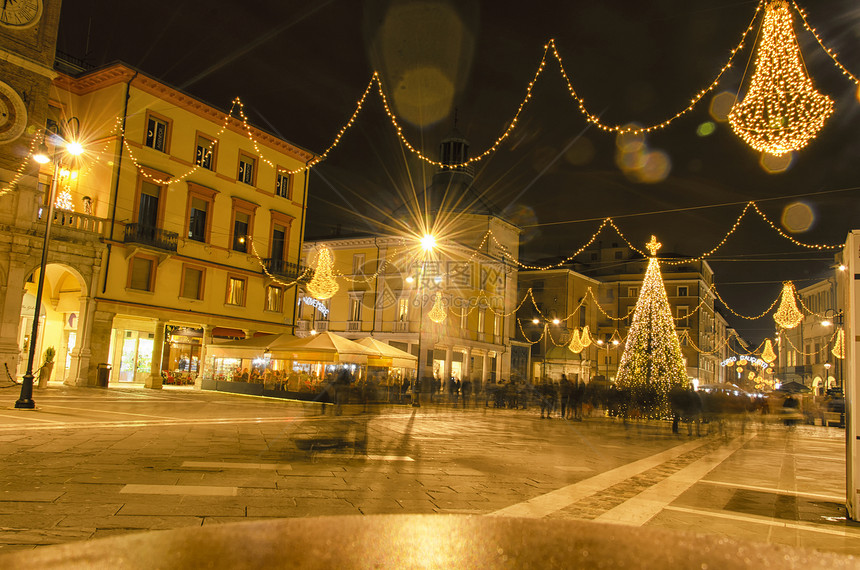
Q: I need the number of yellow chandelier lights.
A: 8